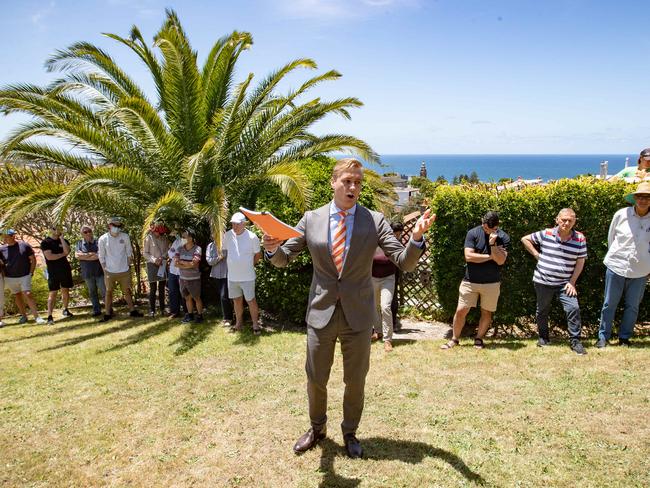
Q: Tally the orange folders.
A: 1